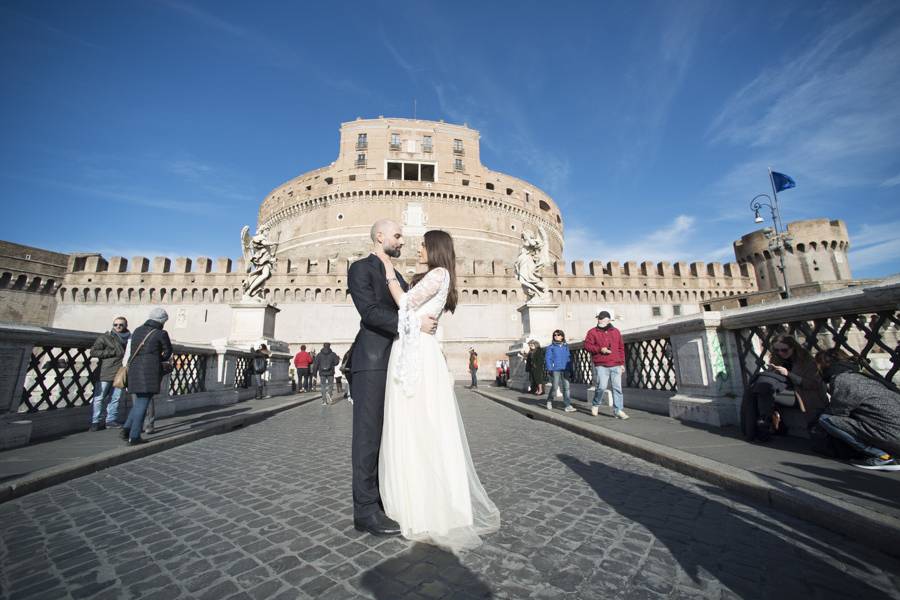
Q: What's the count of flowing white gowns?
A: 1